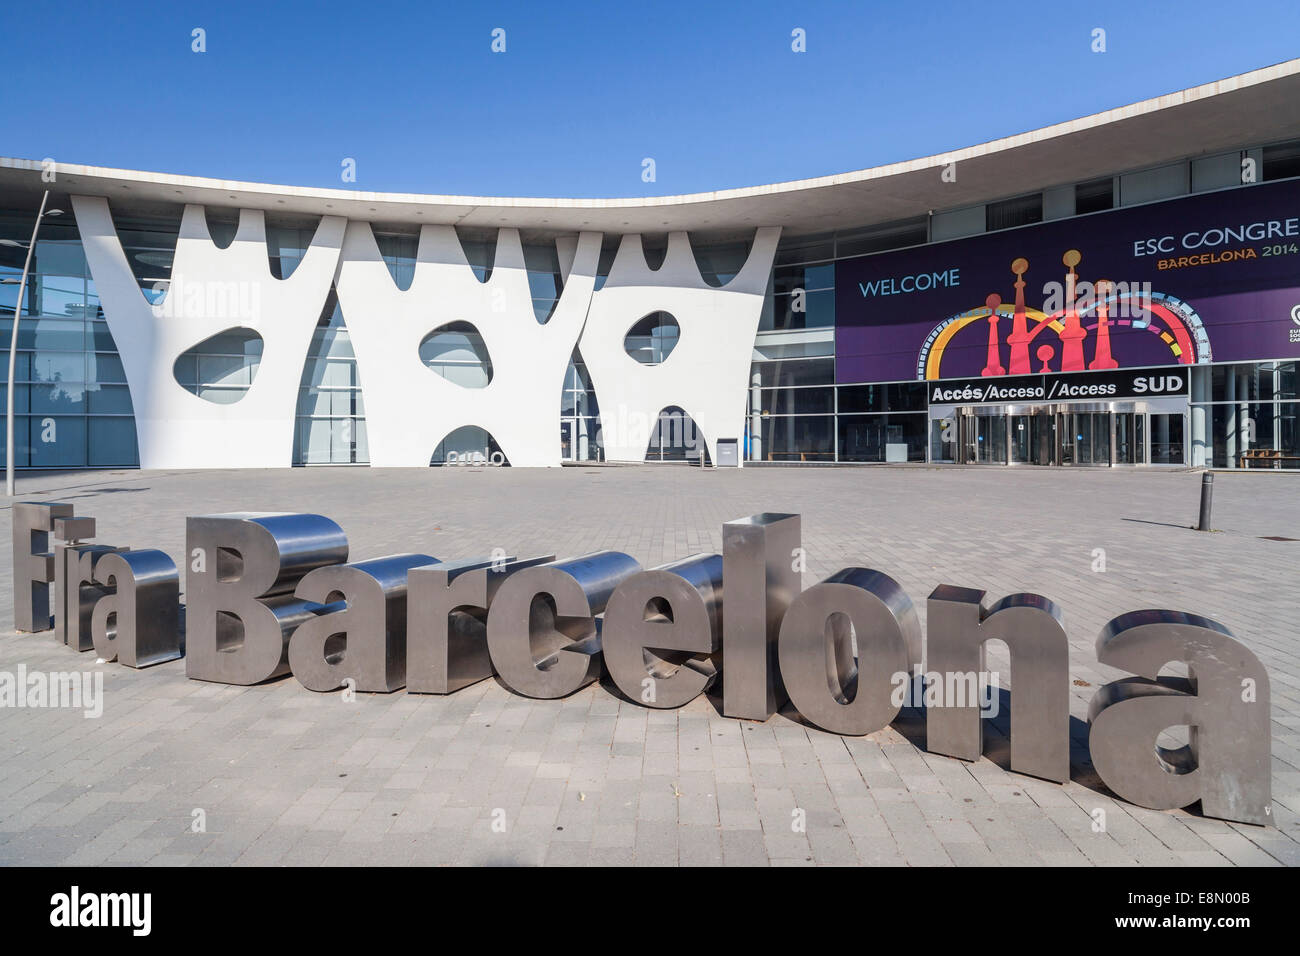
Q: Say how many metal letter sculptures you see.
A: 13